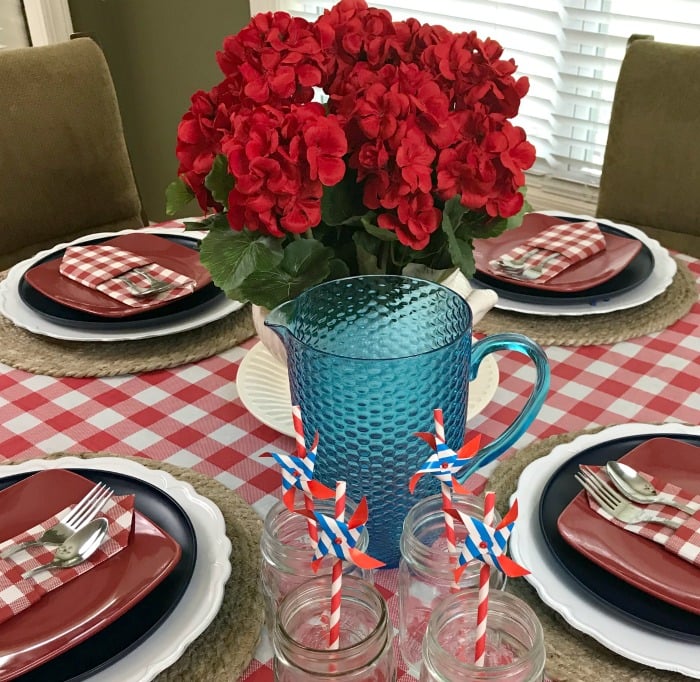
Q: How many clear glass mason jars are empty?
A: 4